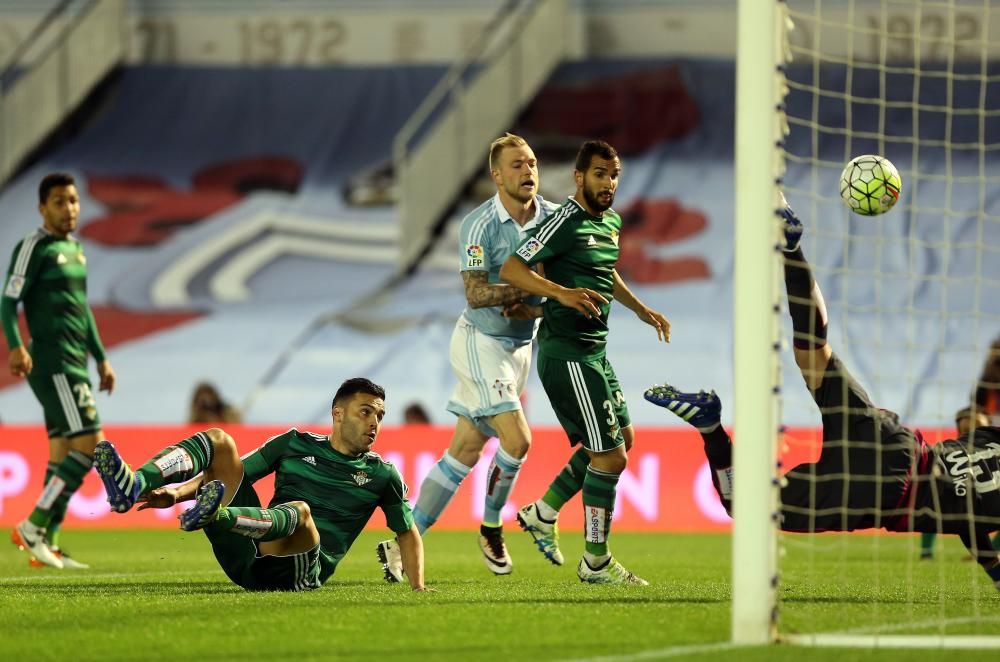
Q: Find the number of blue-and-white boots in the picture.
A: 4